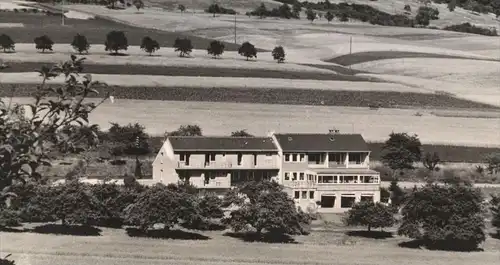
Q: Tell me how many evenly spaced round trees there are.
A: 9